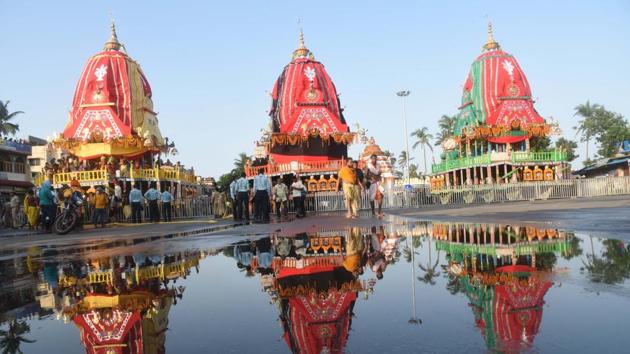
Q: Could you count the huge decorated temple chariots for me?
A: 3